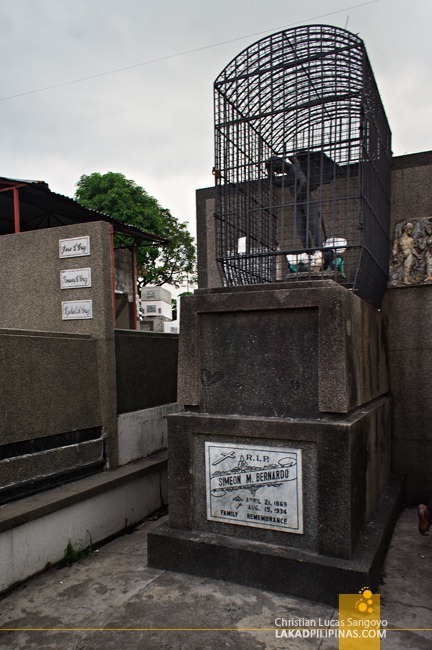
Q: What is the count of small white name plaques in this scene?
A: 3